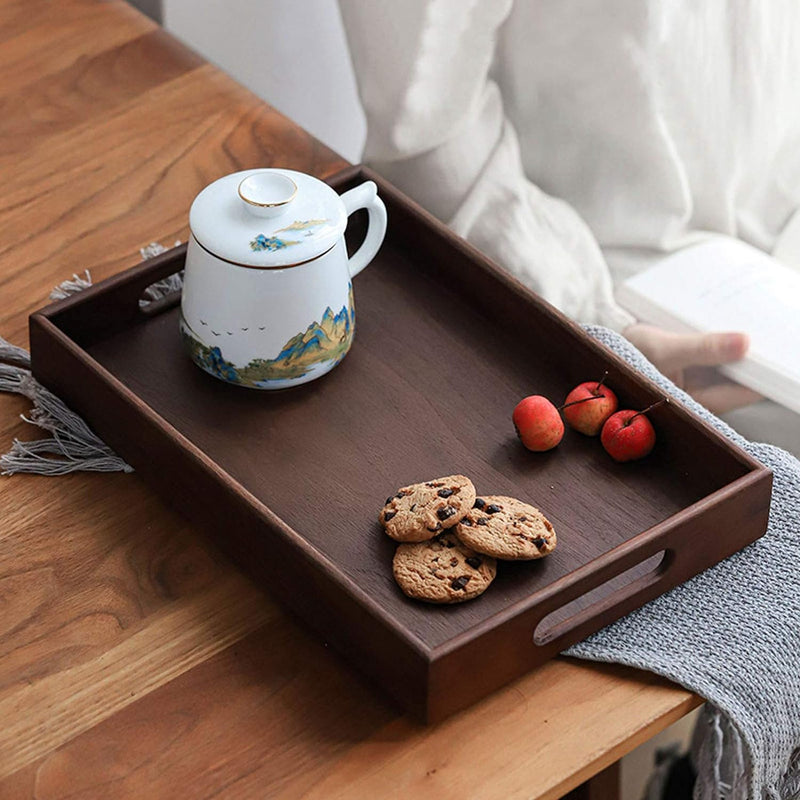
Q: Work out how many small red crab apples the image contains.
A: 3